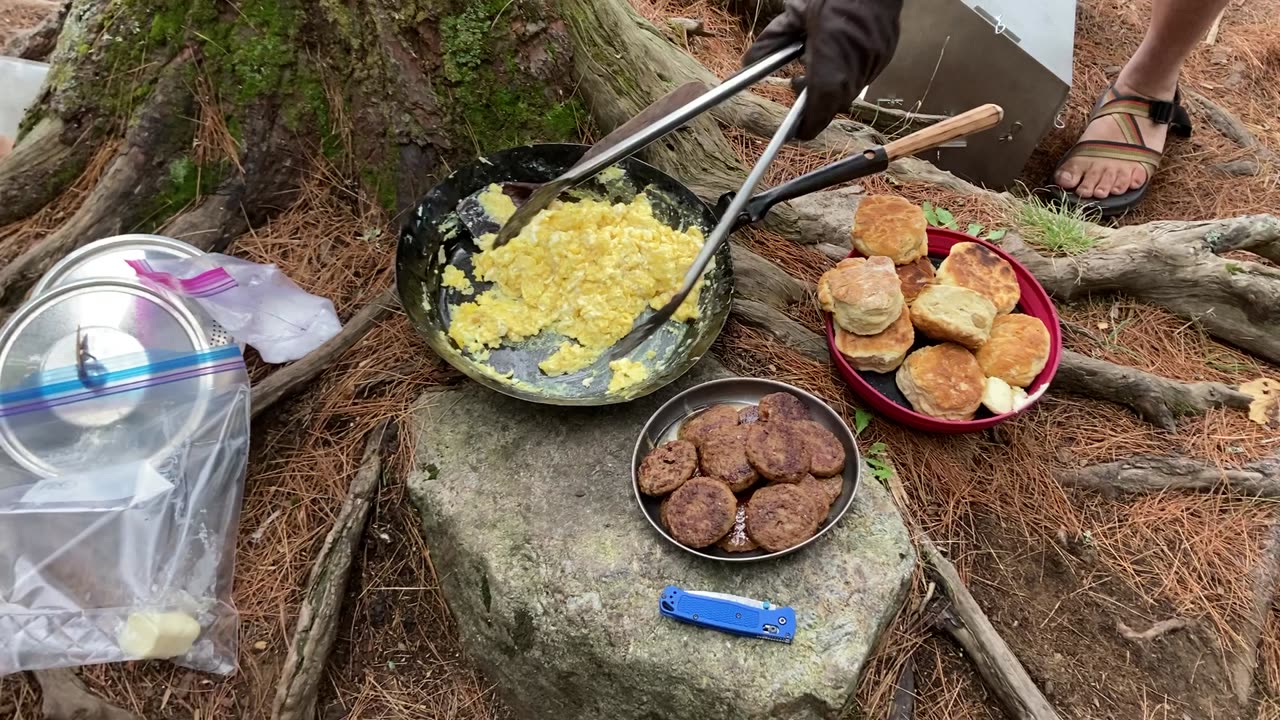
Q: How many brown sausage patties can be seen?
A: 12